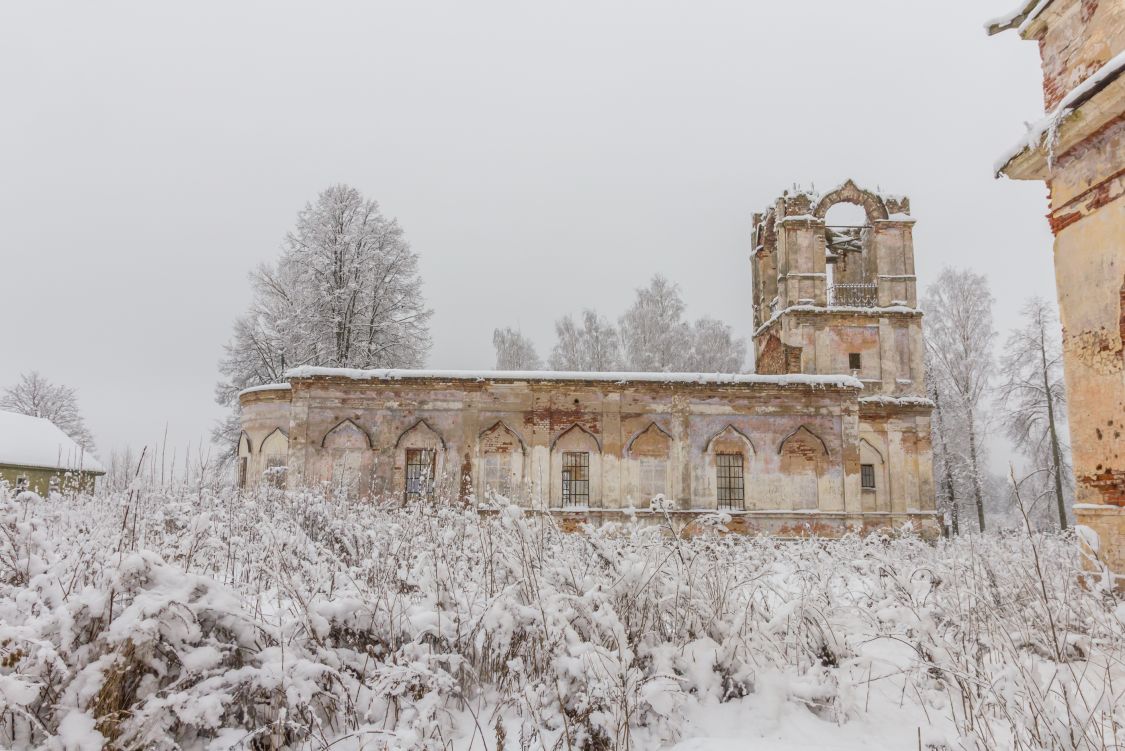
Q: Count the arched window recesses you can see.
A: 10